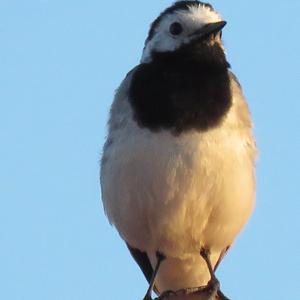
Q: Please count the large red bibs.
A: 0